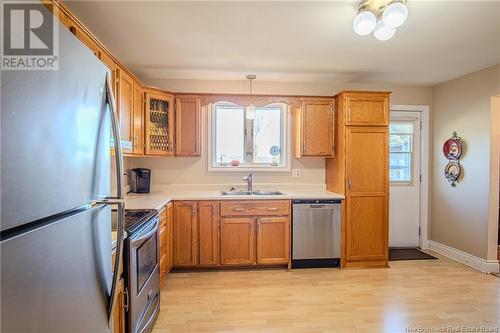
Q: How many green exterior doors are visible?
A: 0